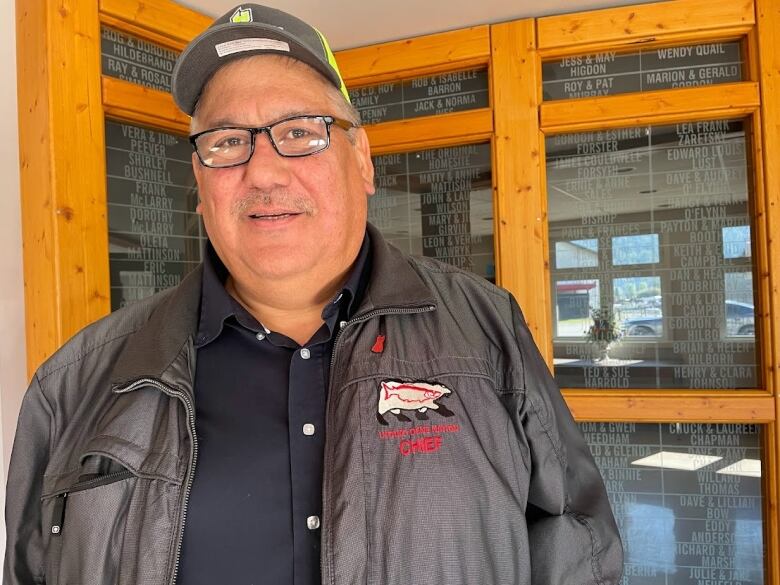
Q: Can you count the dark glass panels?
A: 7